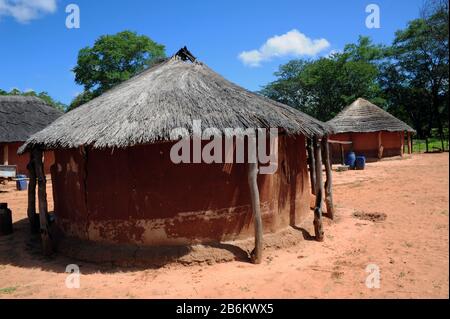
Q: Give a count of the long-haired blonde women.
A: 0